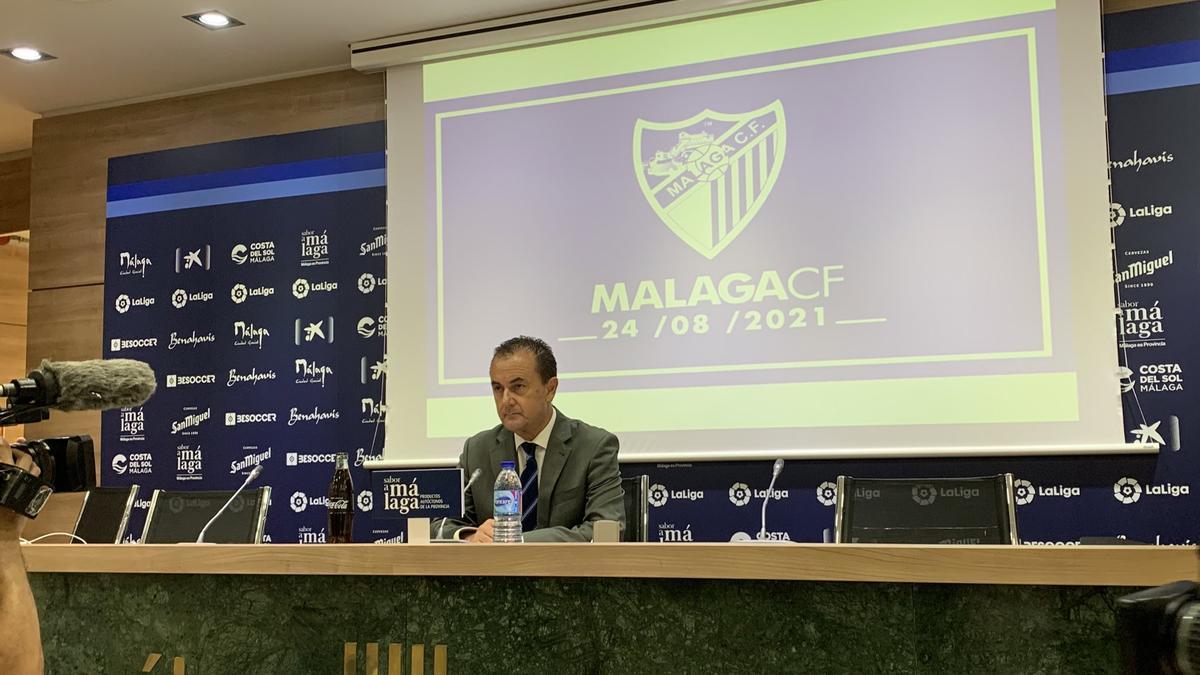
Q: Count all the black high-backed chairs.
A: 4